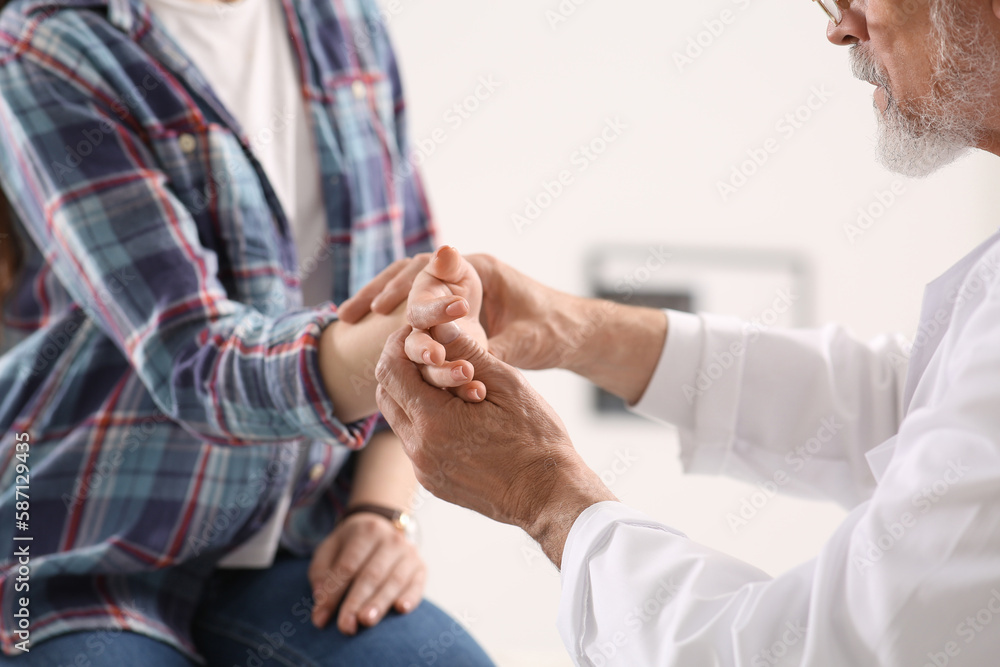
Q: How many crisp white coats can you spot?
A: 1